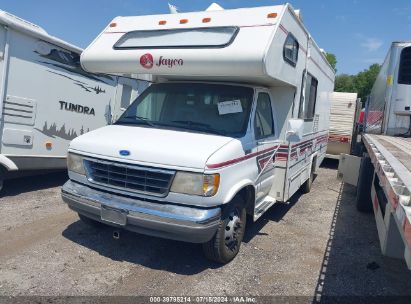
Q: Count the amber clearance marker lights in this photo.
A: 5